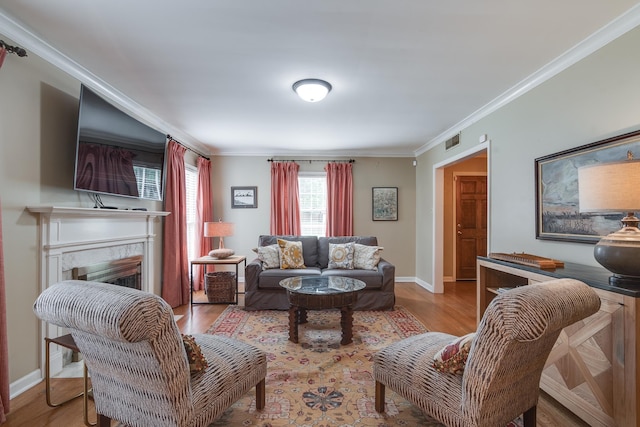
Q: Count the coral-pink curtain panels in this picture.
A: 5